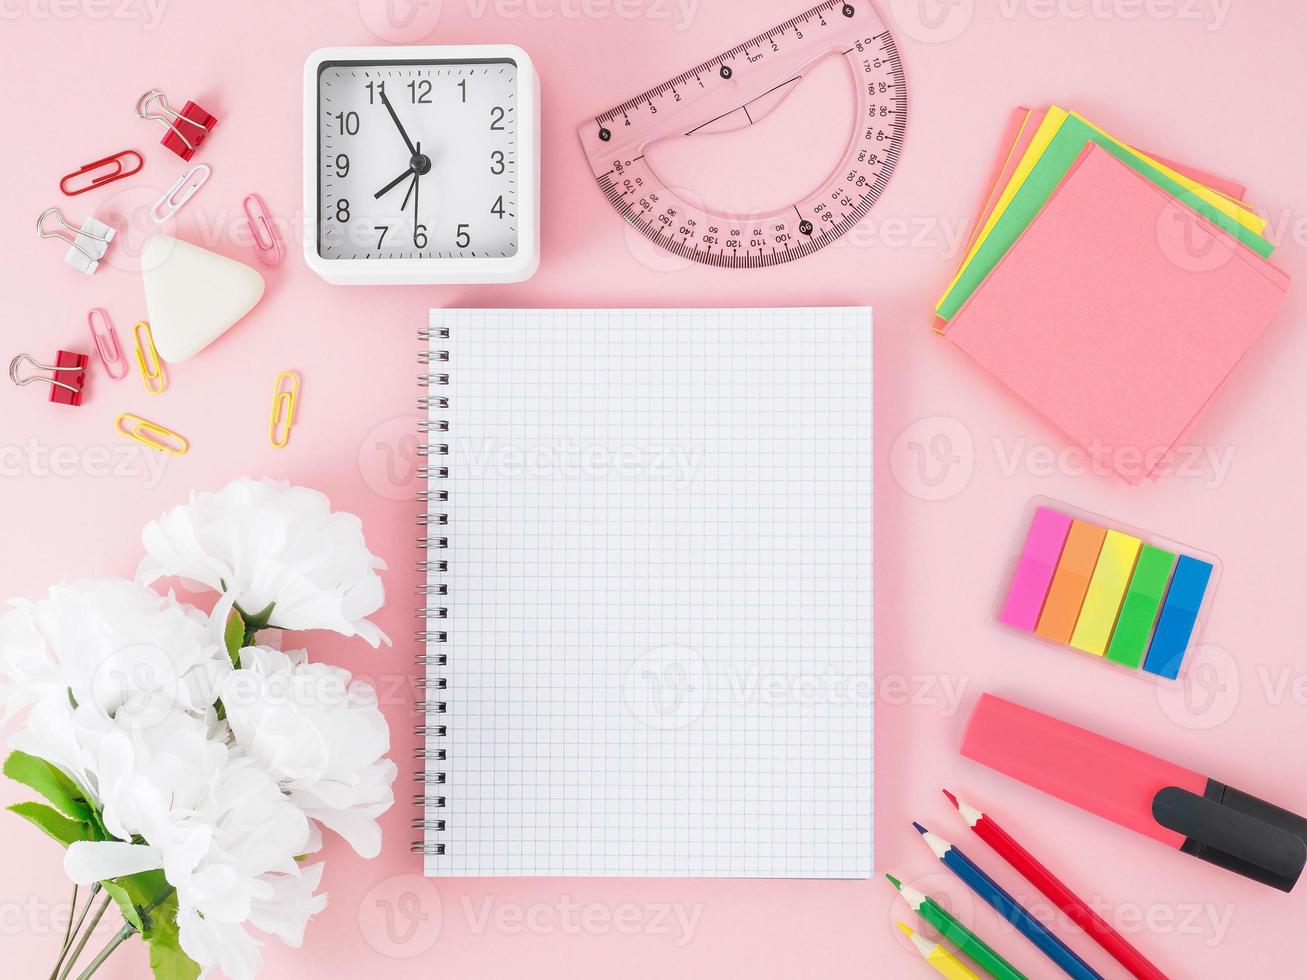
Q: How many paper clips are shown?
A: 7